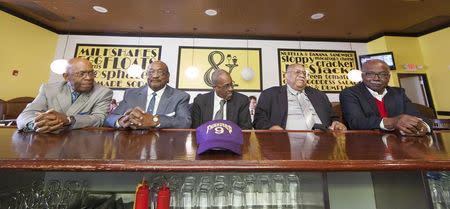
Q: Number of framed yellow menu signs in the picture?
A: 3